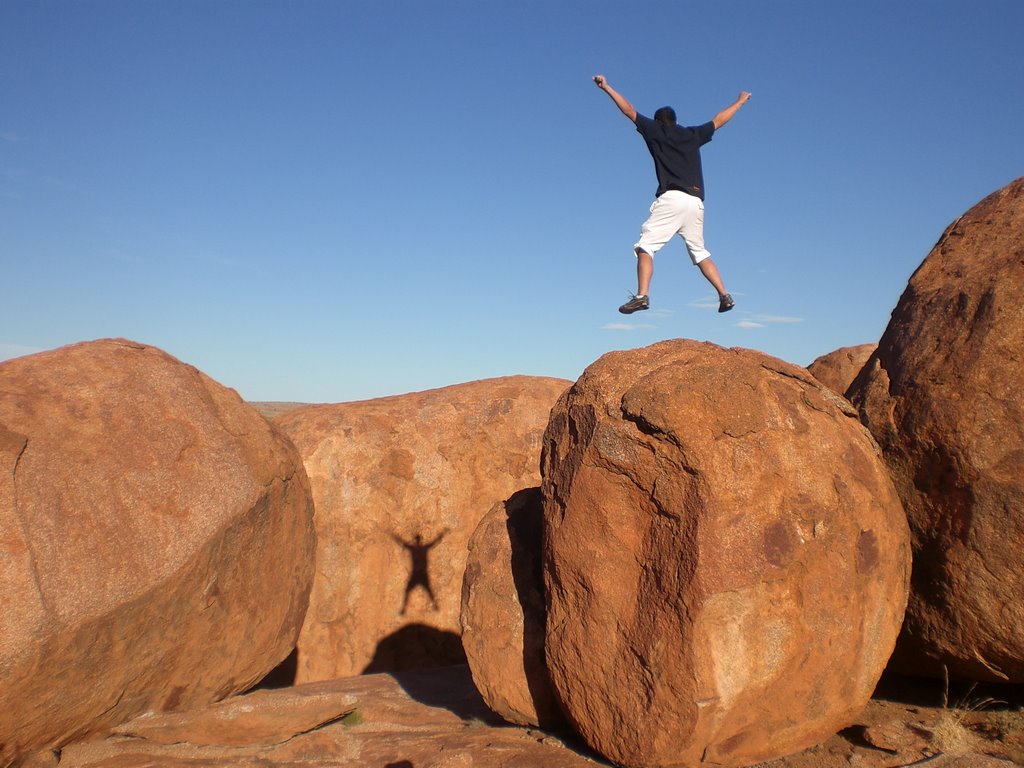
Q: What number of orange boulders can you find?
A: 6